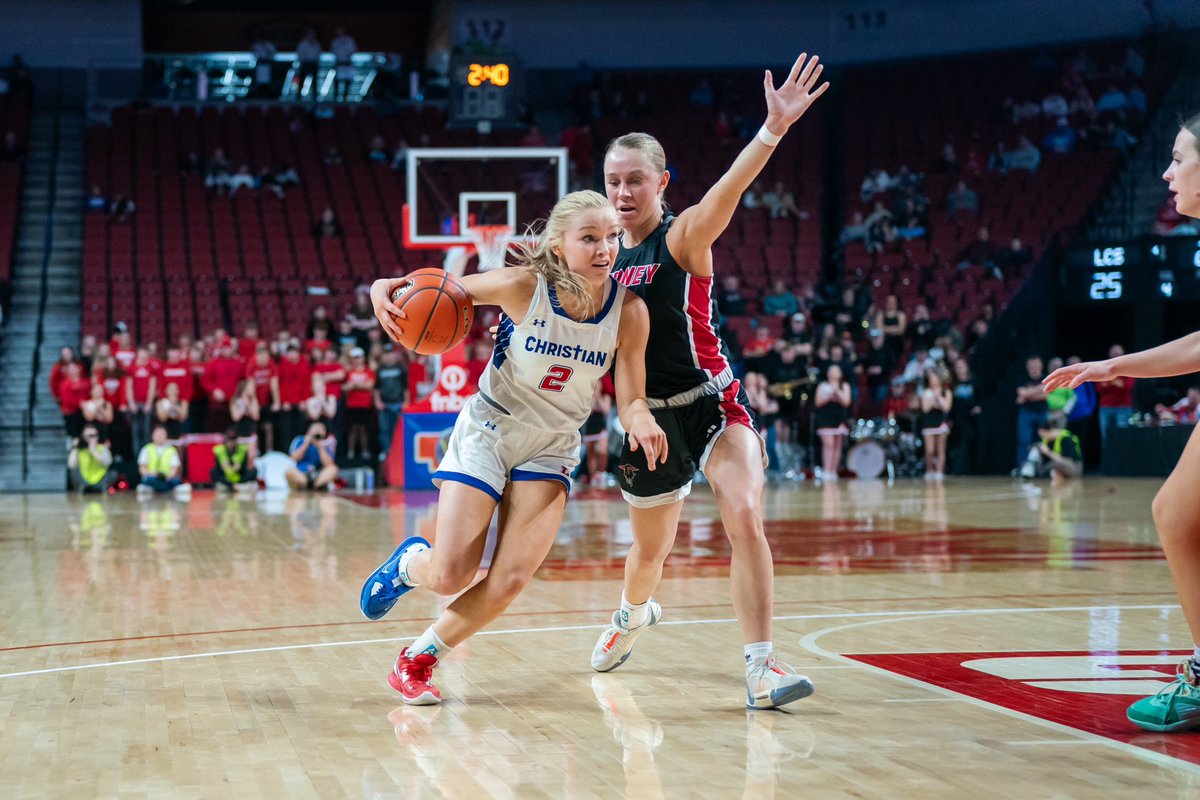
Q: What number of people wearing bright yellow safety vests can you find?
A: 4